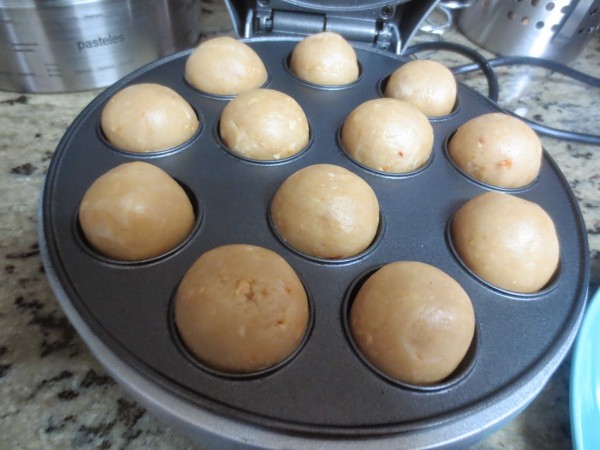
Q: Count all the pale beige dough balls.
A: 12